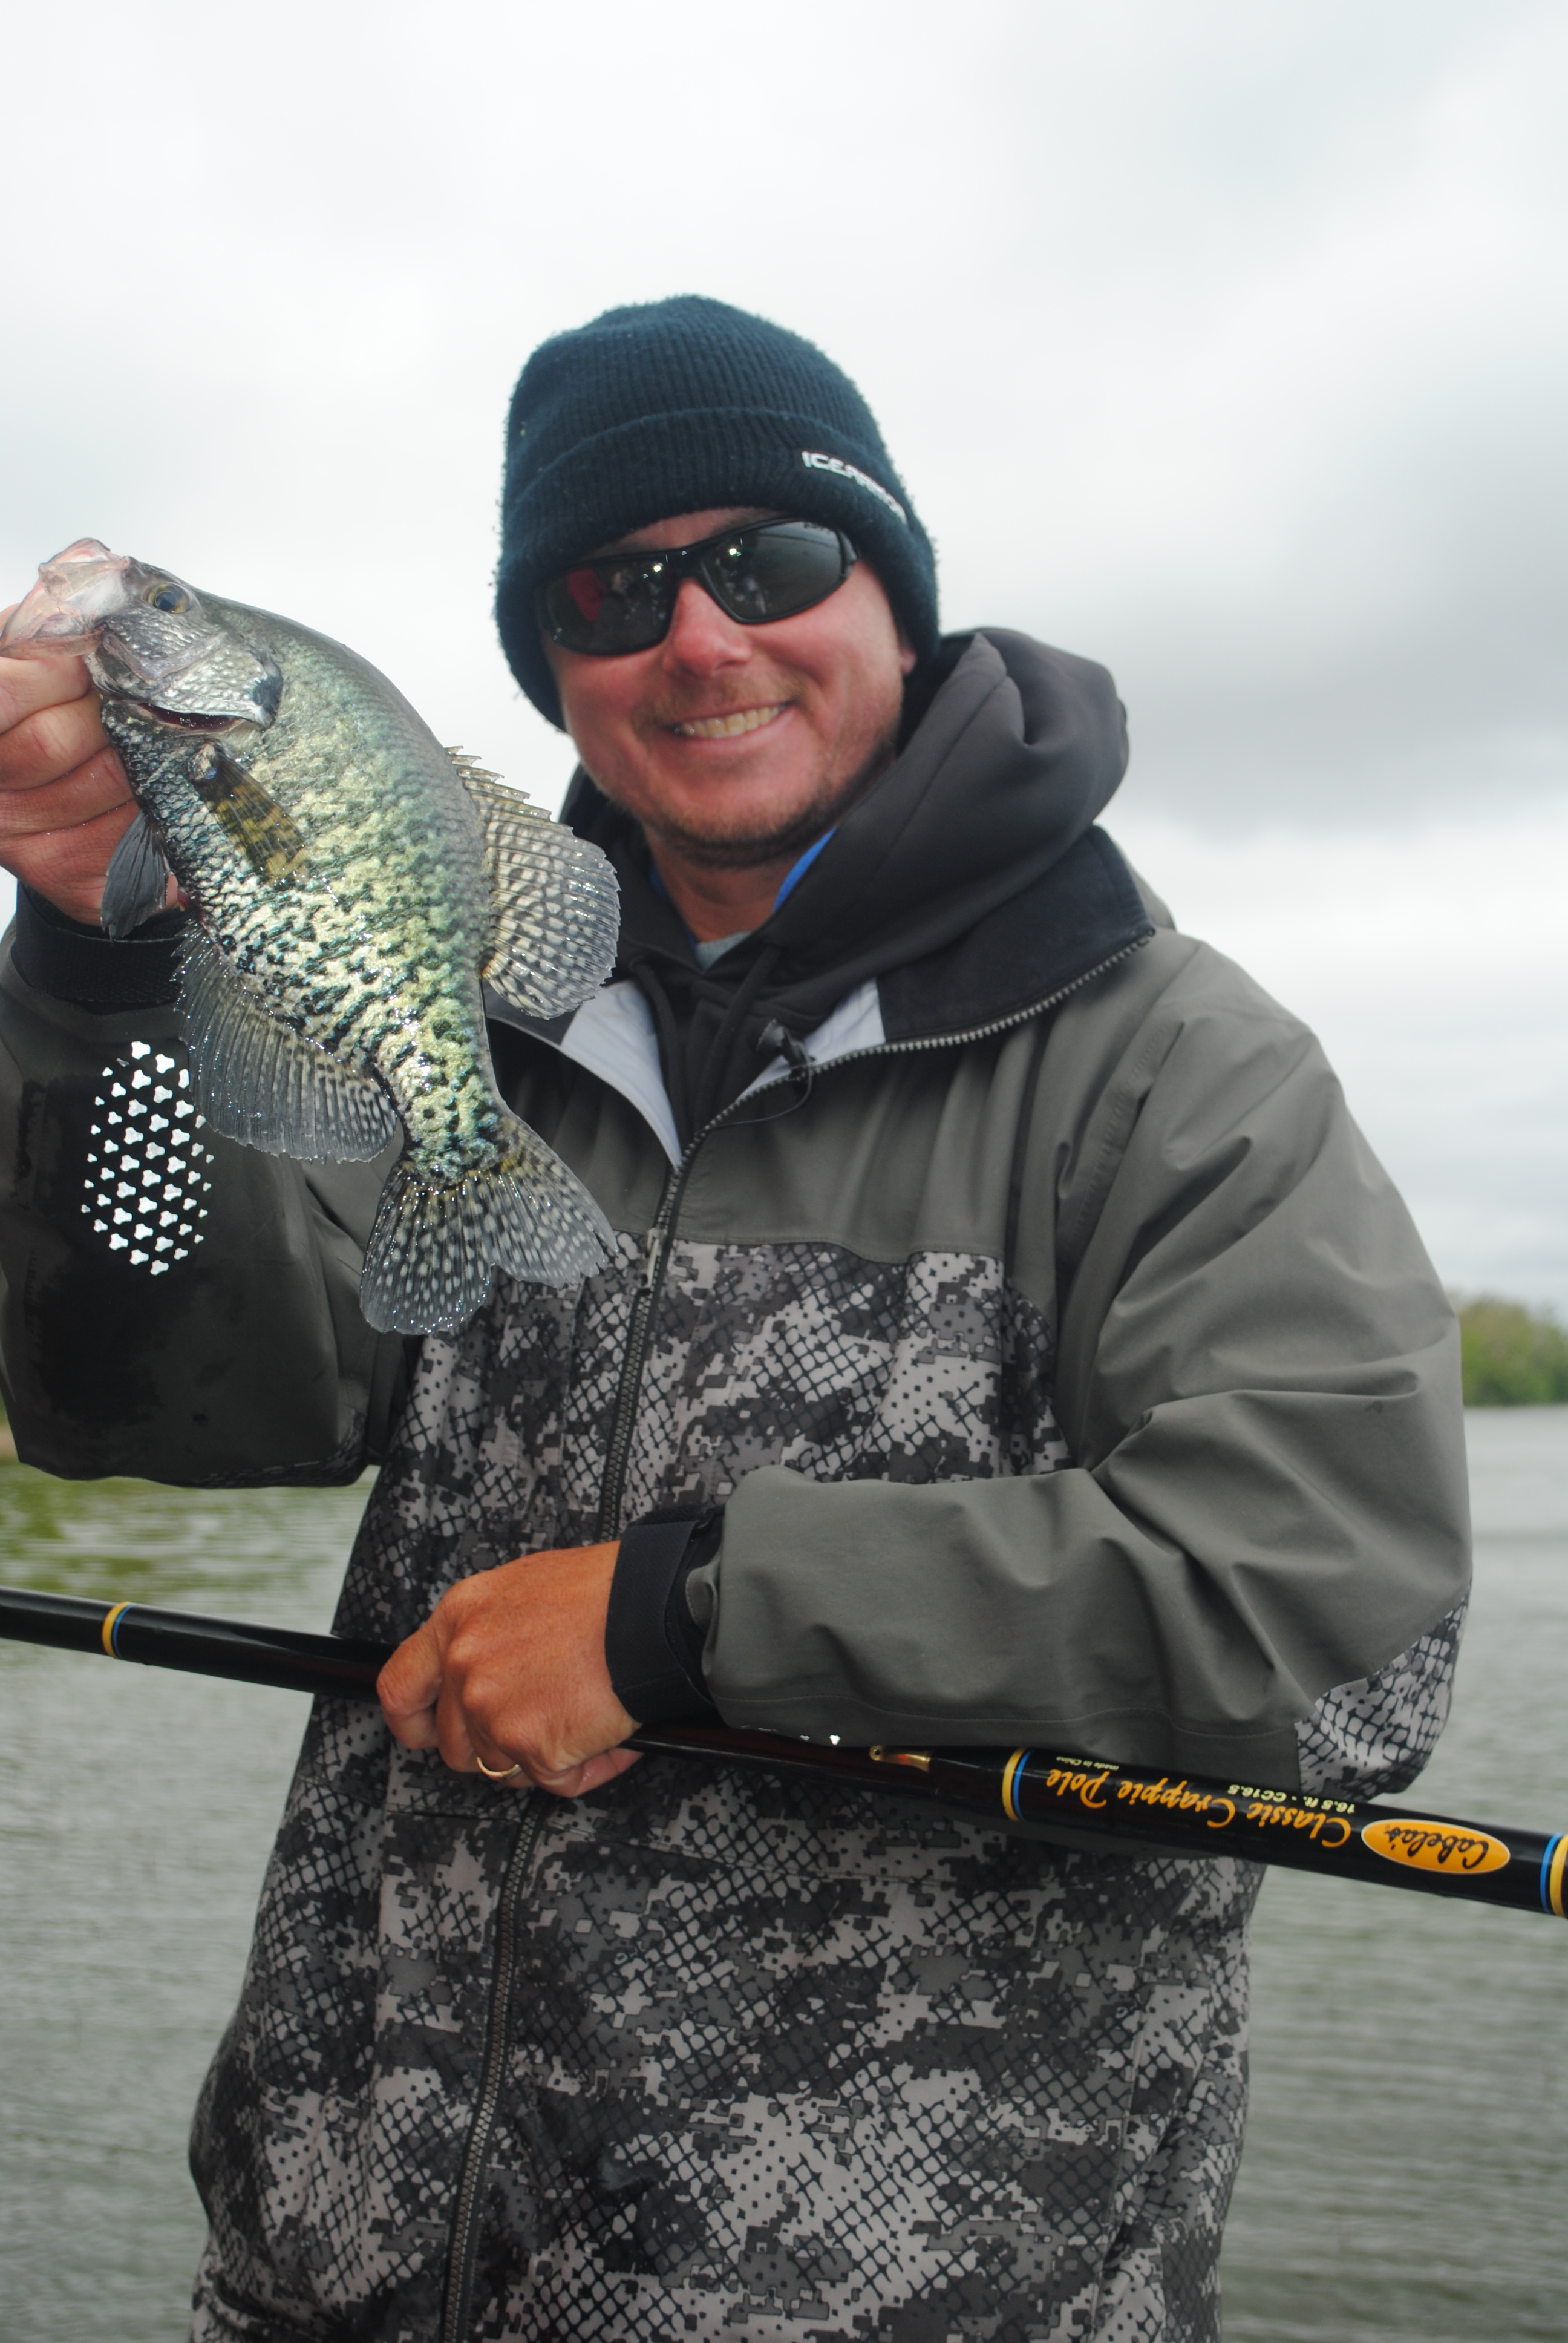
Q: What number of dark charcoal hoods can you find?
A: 1